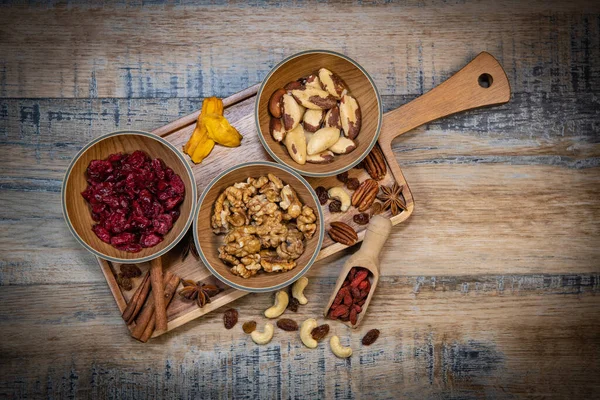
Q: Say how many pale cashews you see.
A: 6